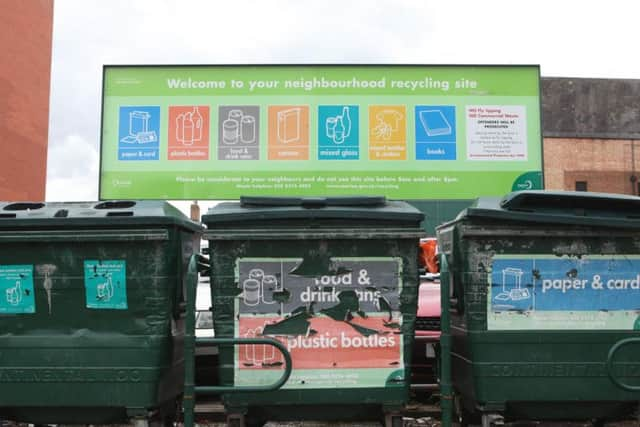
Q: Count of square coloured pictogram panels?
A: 7